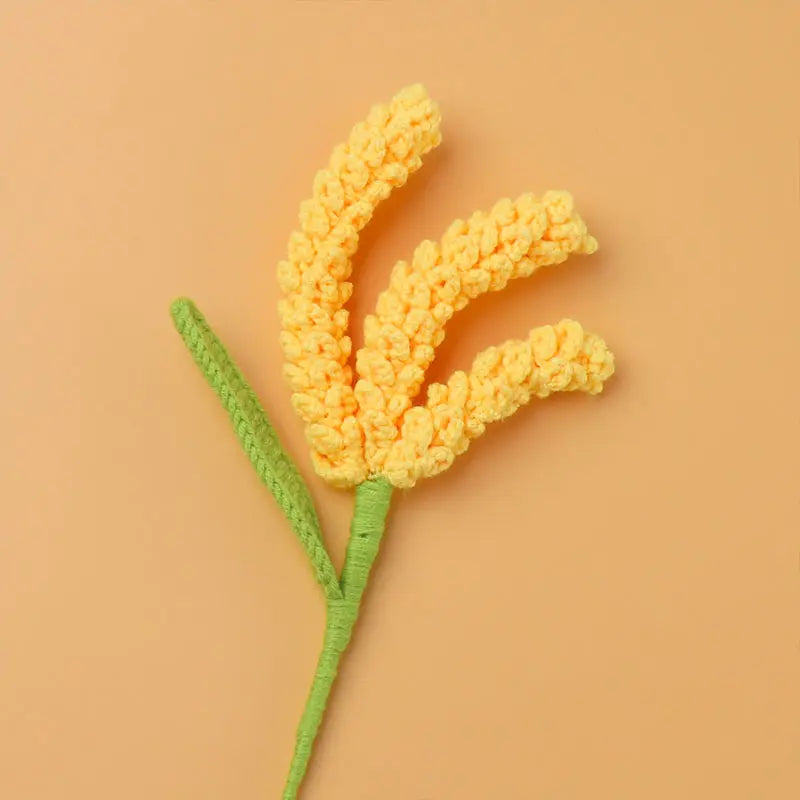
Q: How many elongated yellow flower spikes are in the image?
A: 3